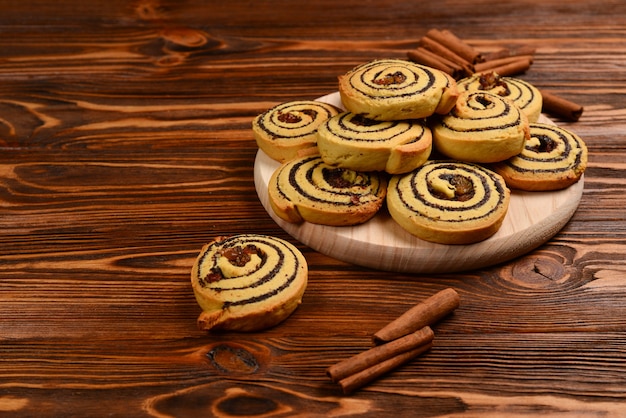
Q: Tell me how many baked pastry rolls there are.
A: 9